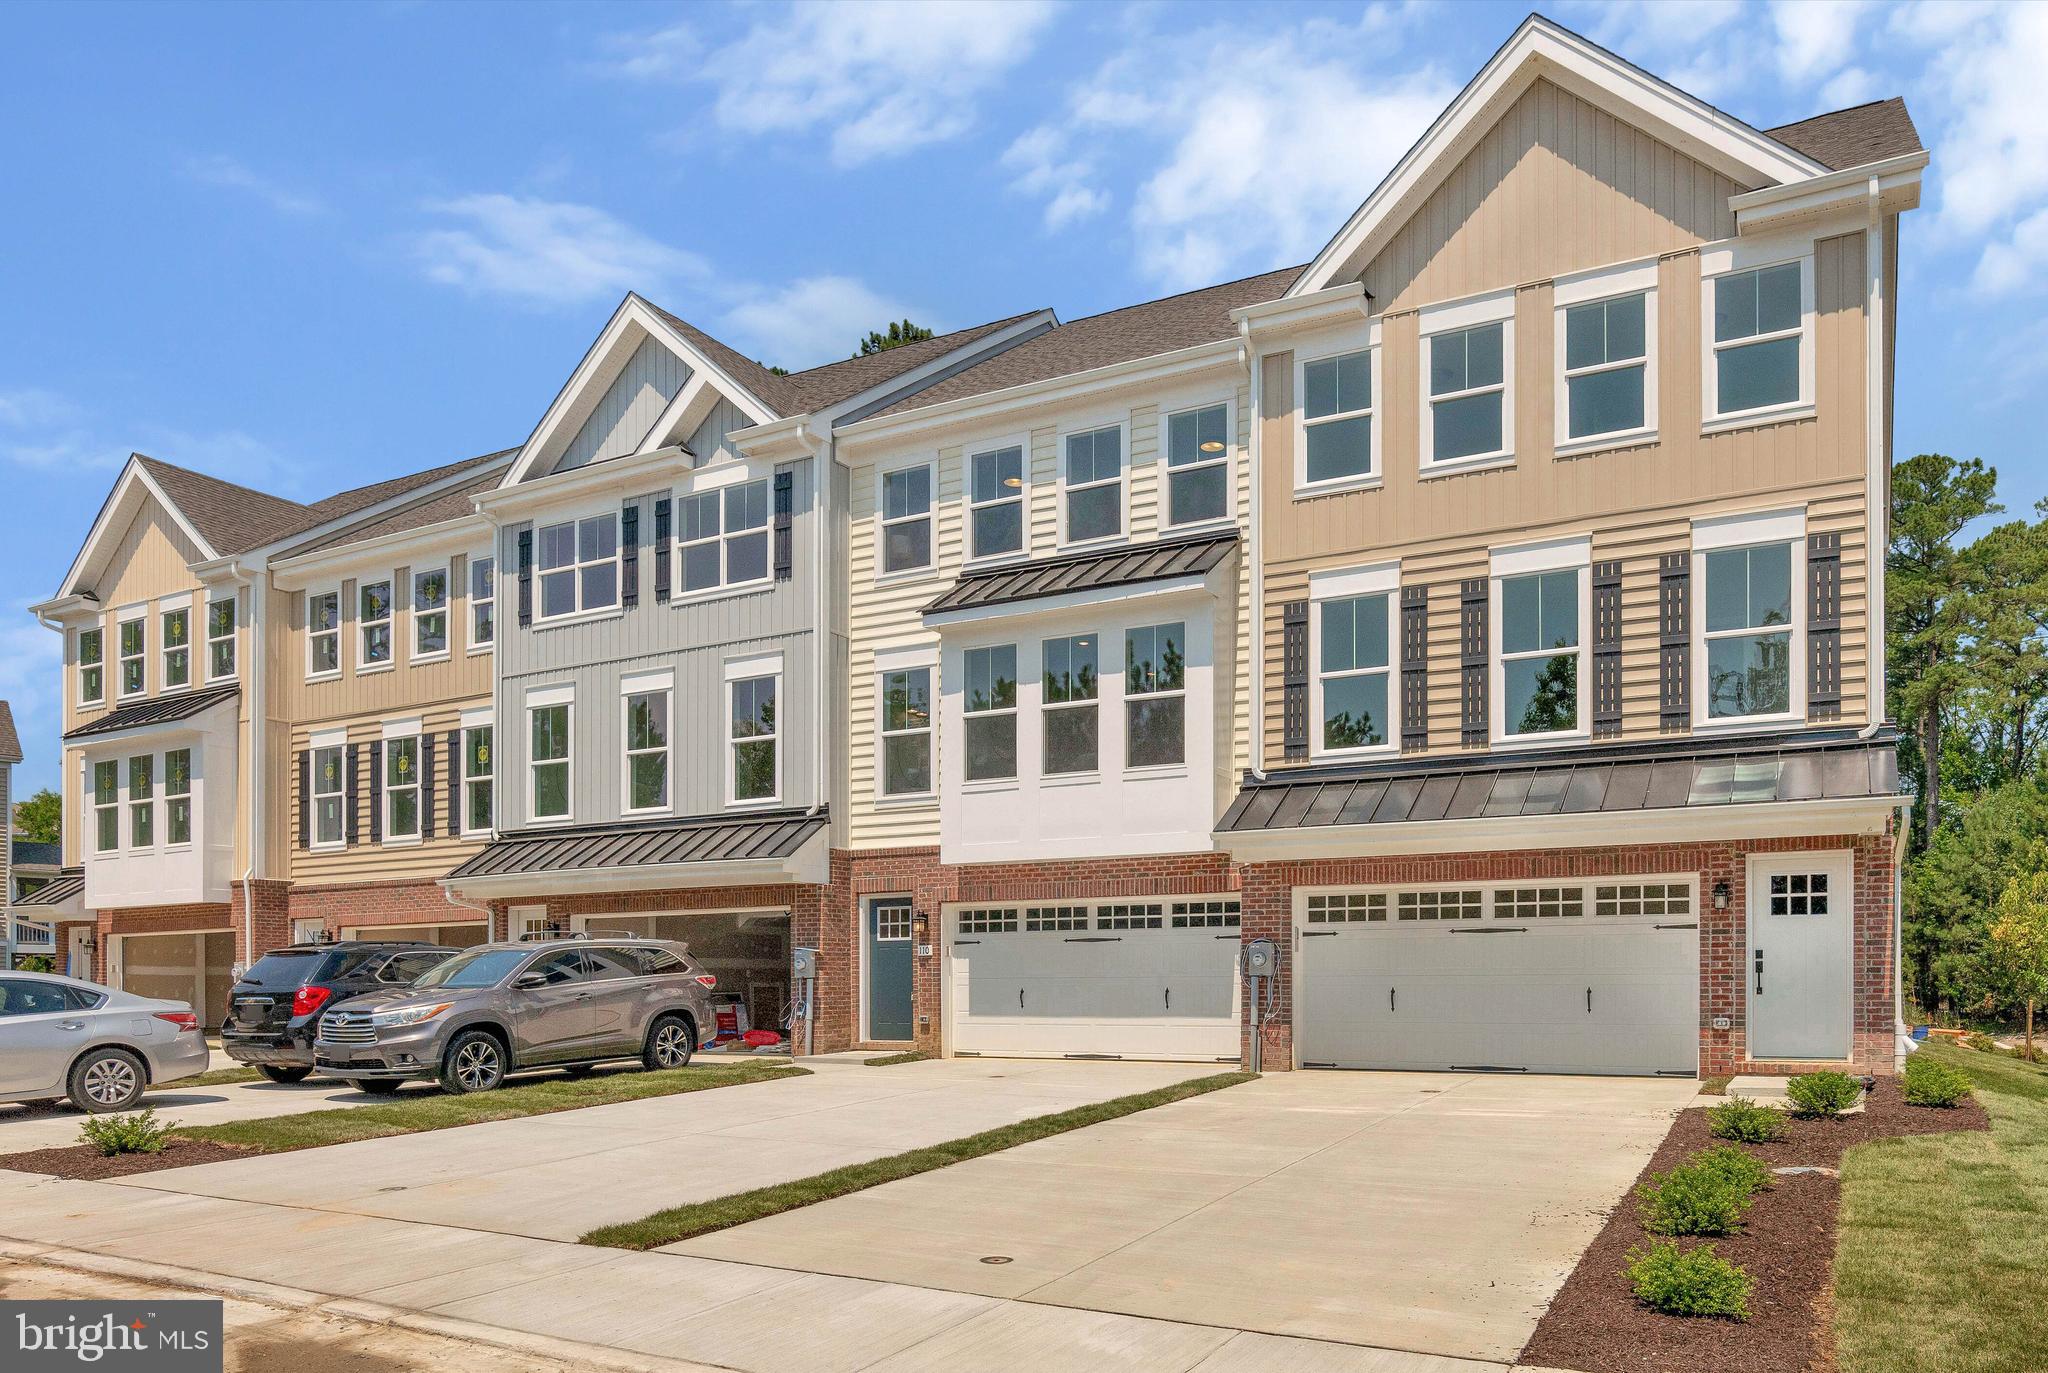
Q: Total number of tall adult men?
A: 0